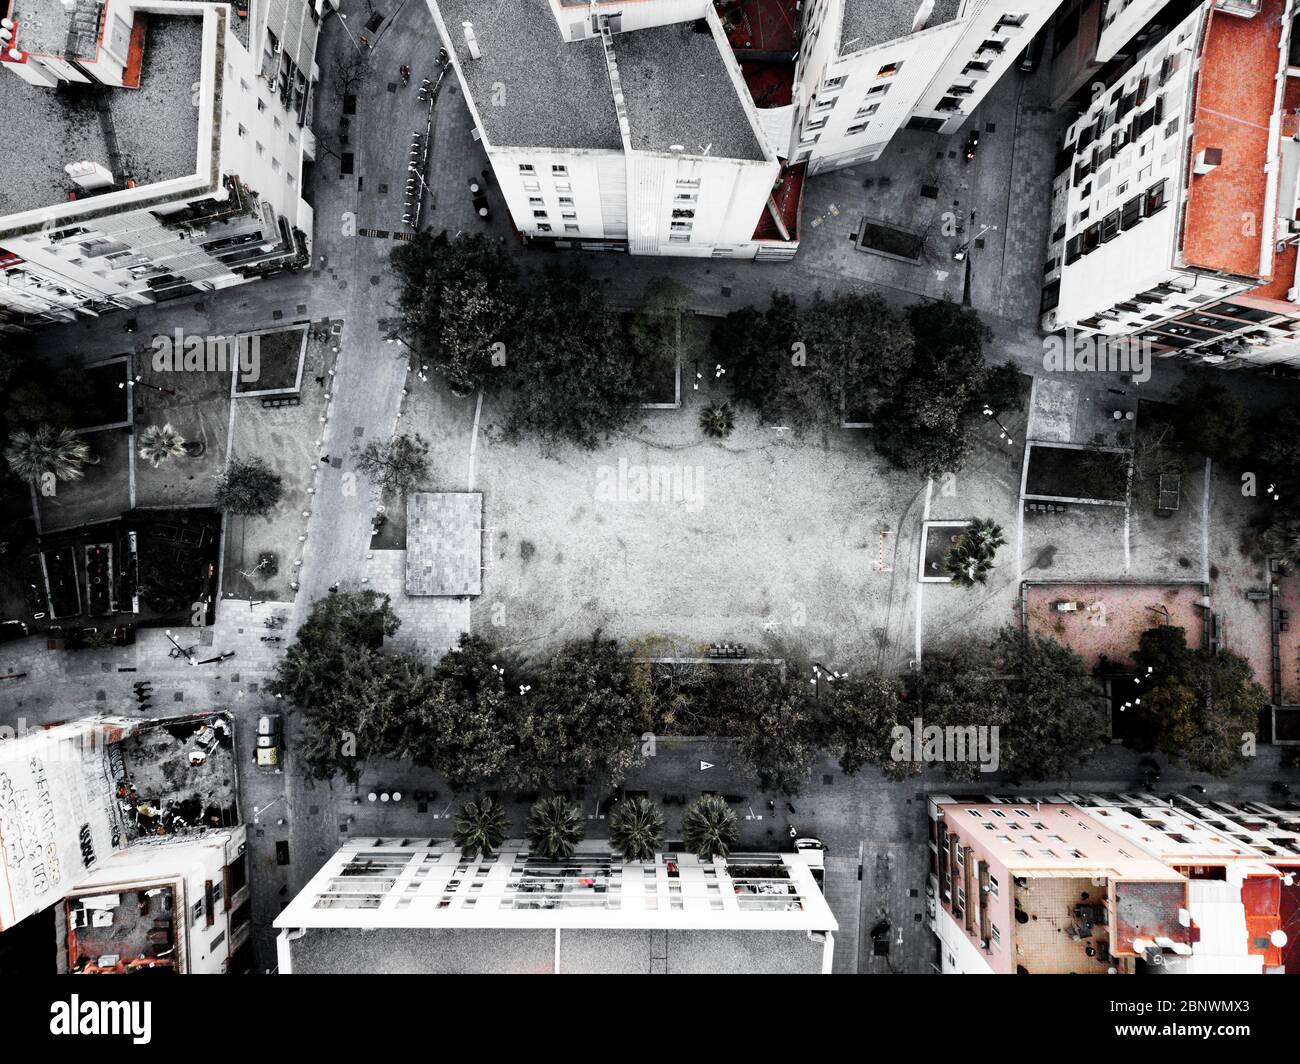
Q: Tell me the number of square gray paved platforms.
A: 1